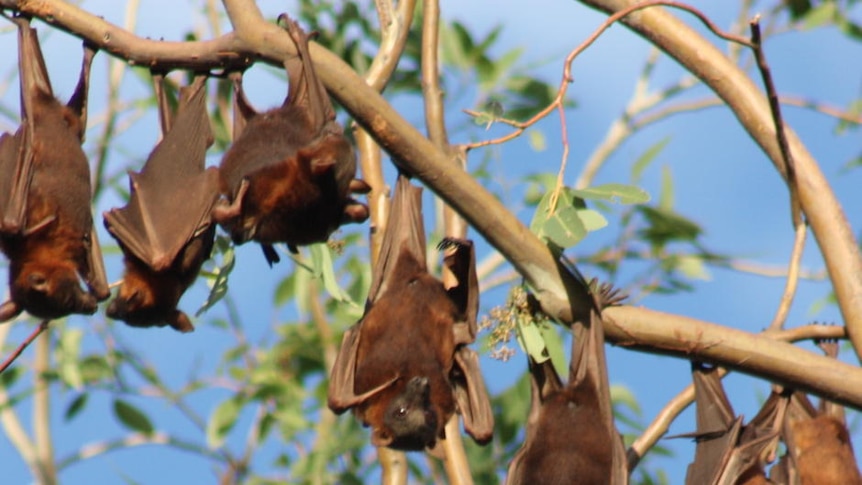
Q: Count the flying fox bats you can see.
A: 7